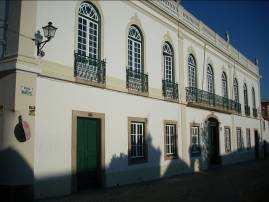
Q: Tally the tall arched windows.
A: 9